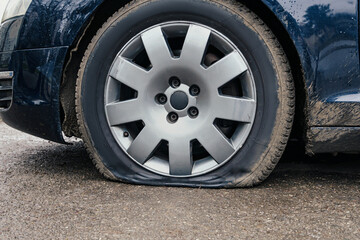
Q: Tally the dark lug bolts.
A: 5